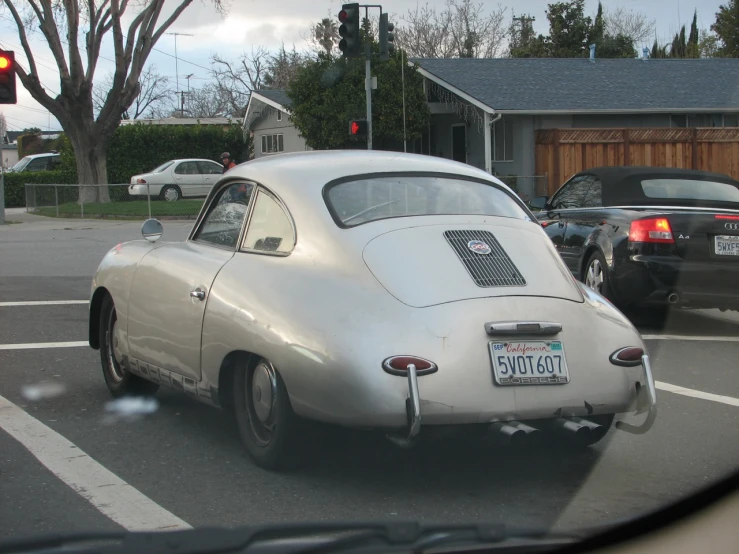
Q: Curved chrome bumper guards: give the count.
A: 2